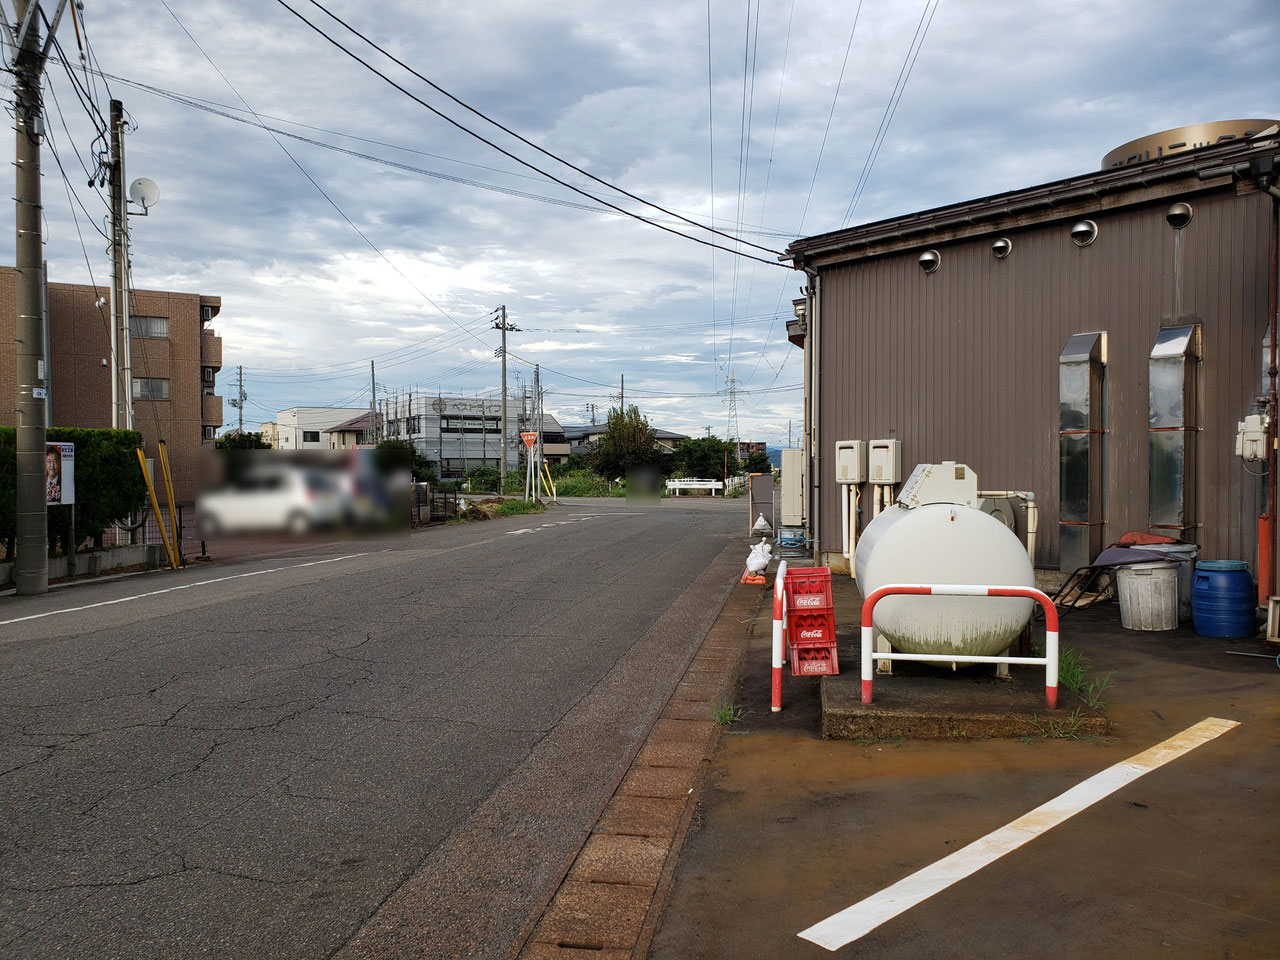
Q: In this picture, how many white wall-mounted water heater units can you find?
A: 2